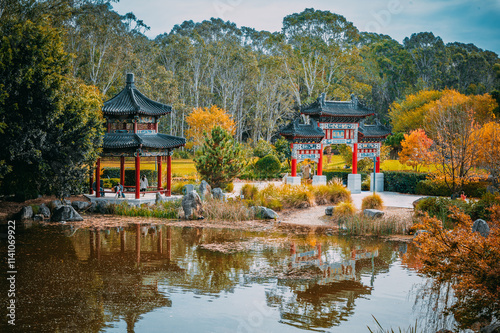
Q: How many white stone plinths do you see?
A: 4